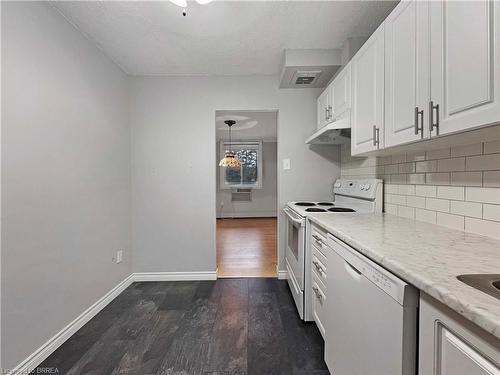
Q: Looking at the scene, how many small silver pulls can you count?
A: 8